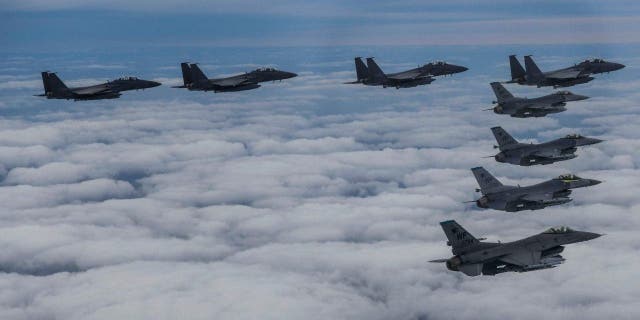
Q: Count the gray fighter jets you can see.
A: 8